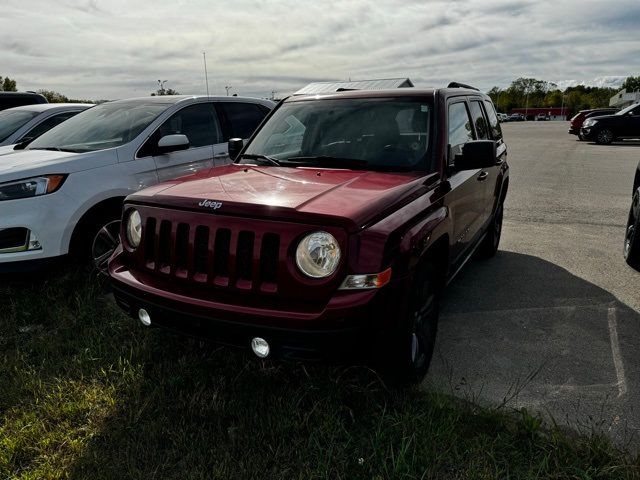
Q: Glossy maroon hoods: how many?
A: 1